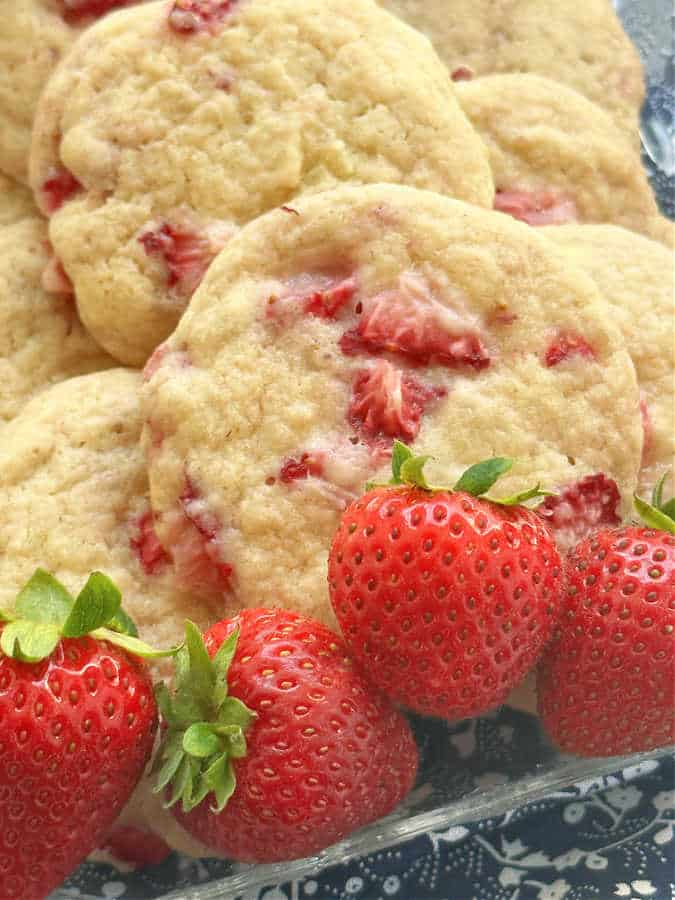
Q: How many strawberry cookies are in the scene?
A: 8